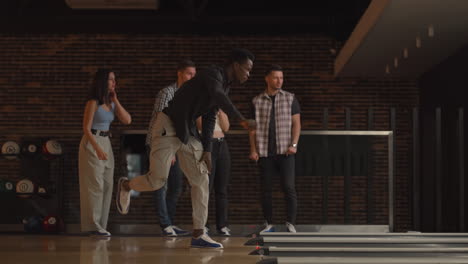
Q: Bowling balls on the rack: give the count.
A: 8